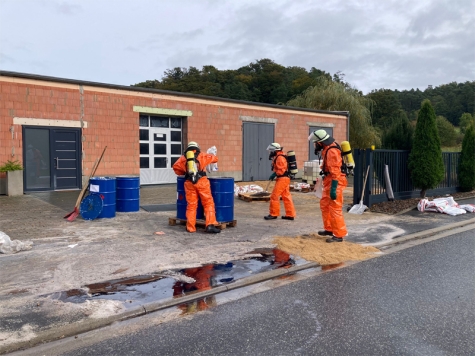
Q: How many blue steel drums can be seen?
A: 4